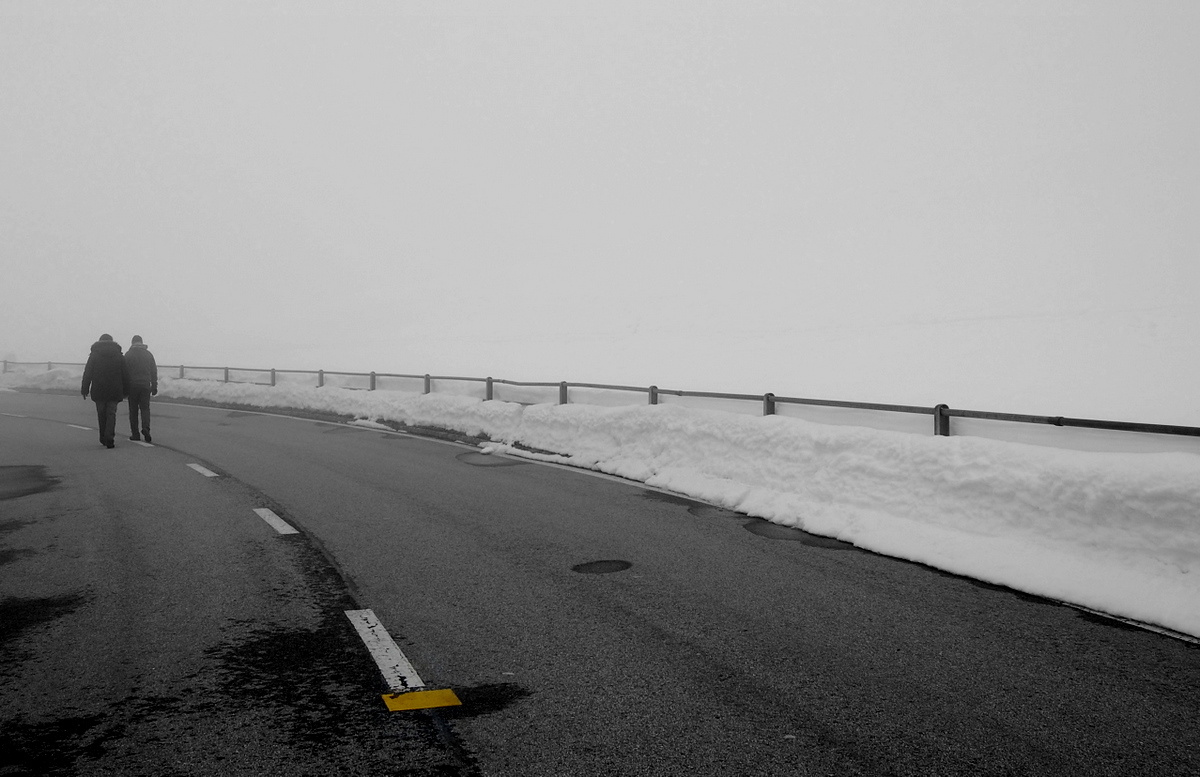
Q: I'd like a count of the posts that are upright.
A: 13